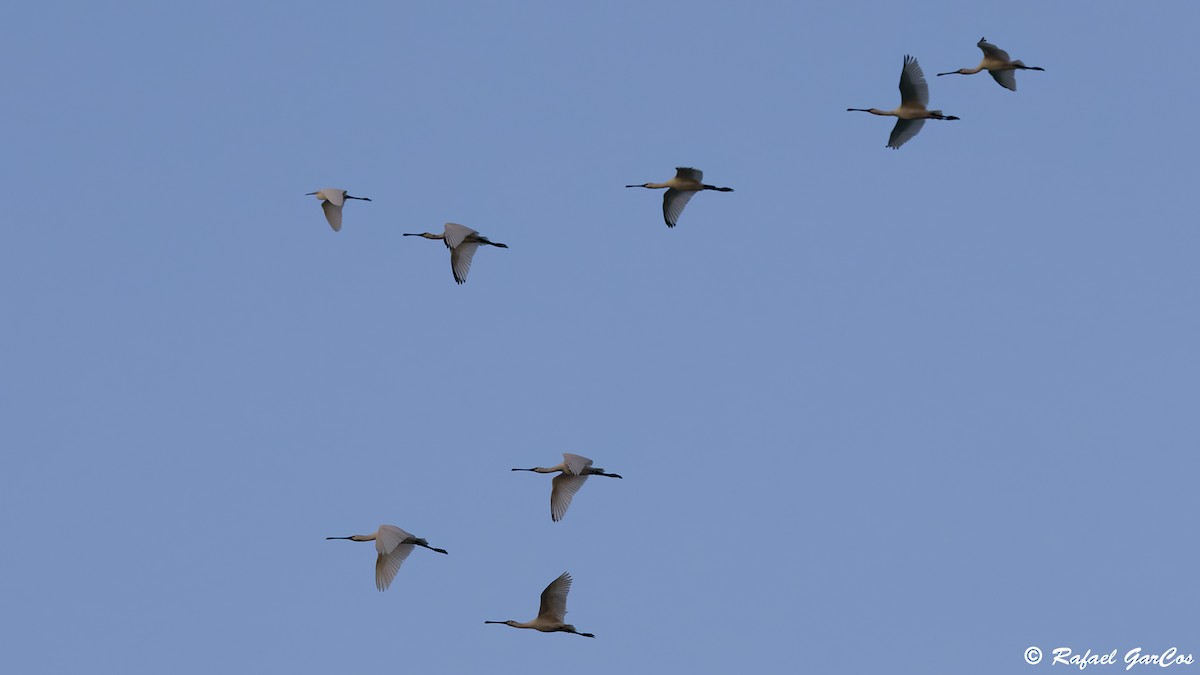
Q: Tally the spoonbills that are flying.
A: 7